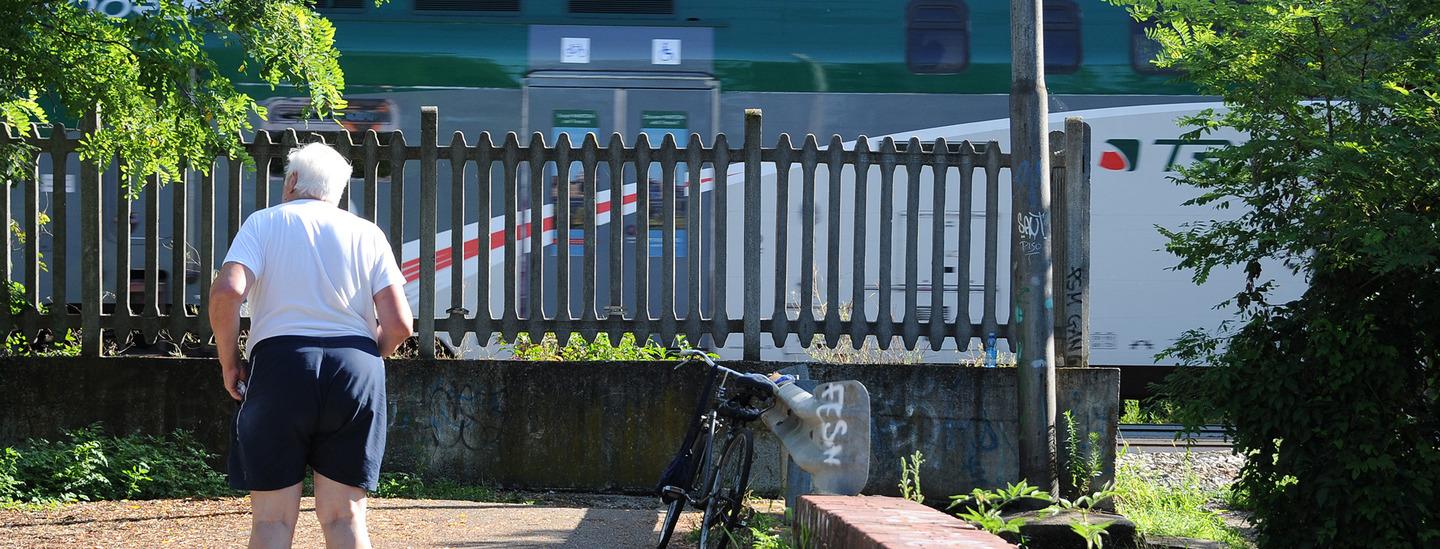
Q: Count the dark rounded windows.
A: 3